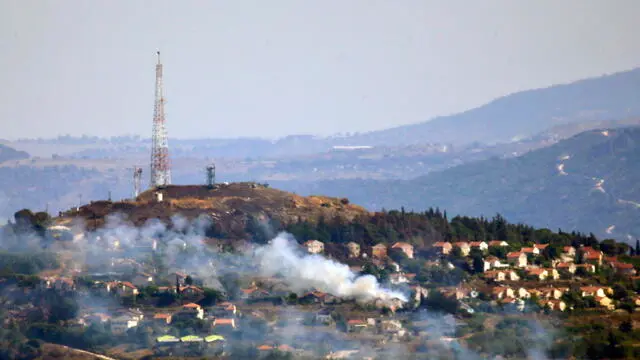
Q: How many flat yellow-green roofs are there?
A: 3